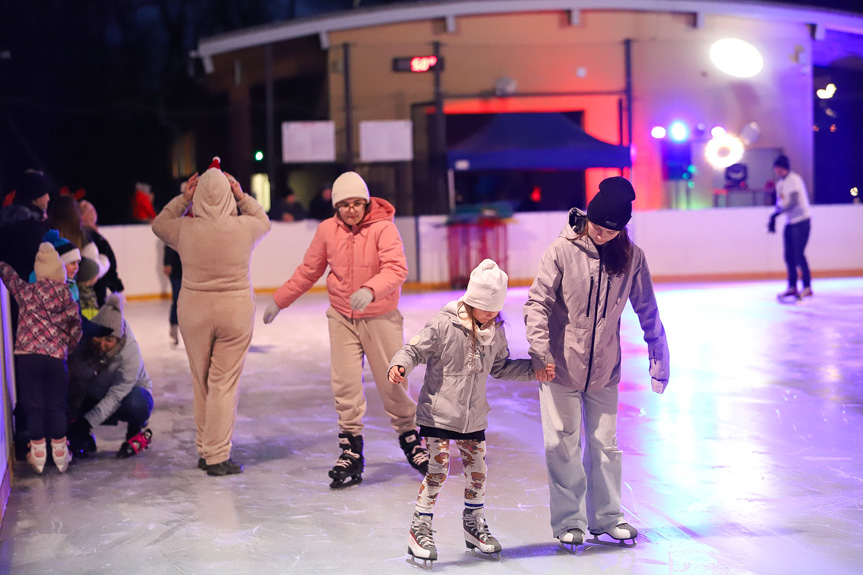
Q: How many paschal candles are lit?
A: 0